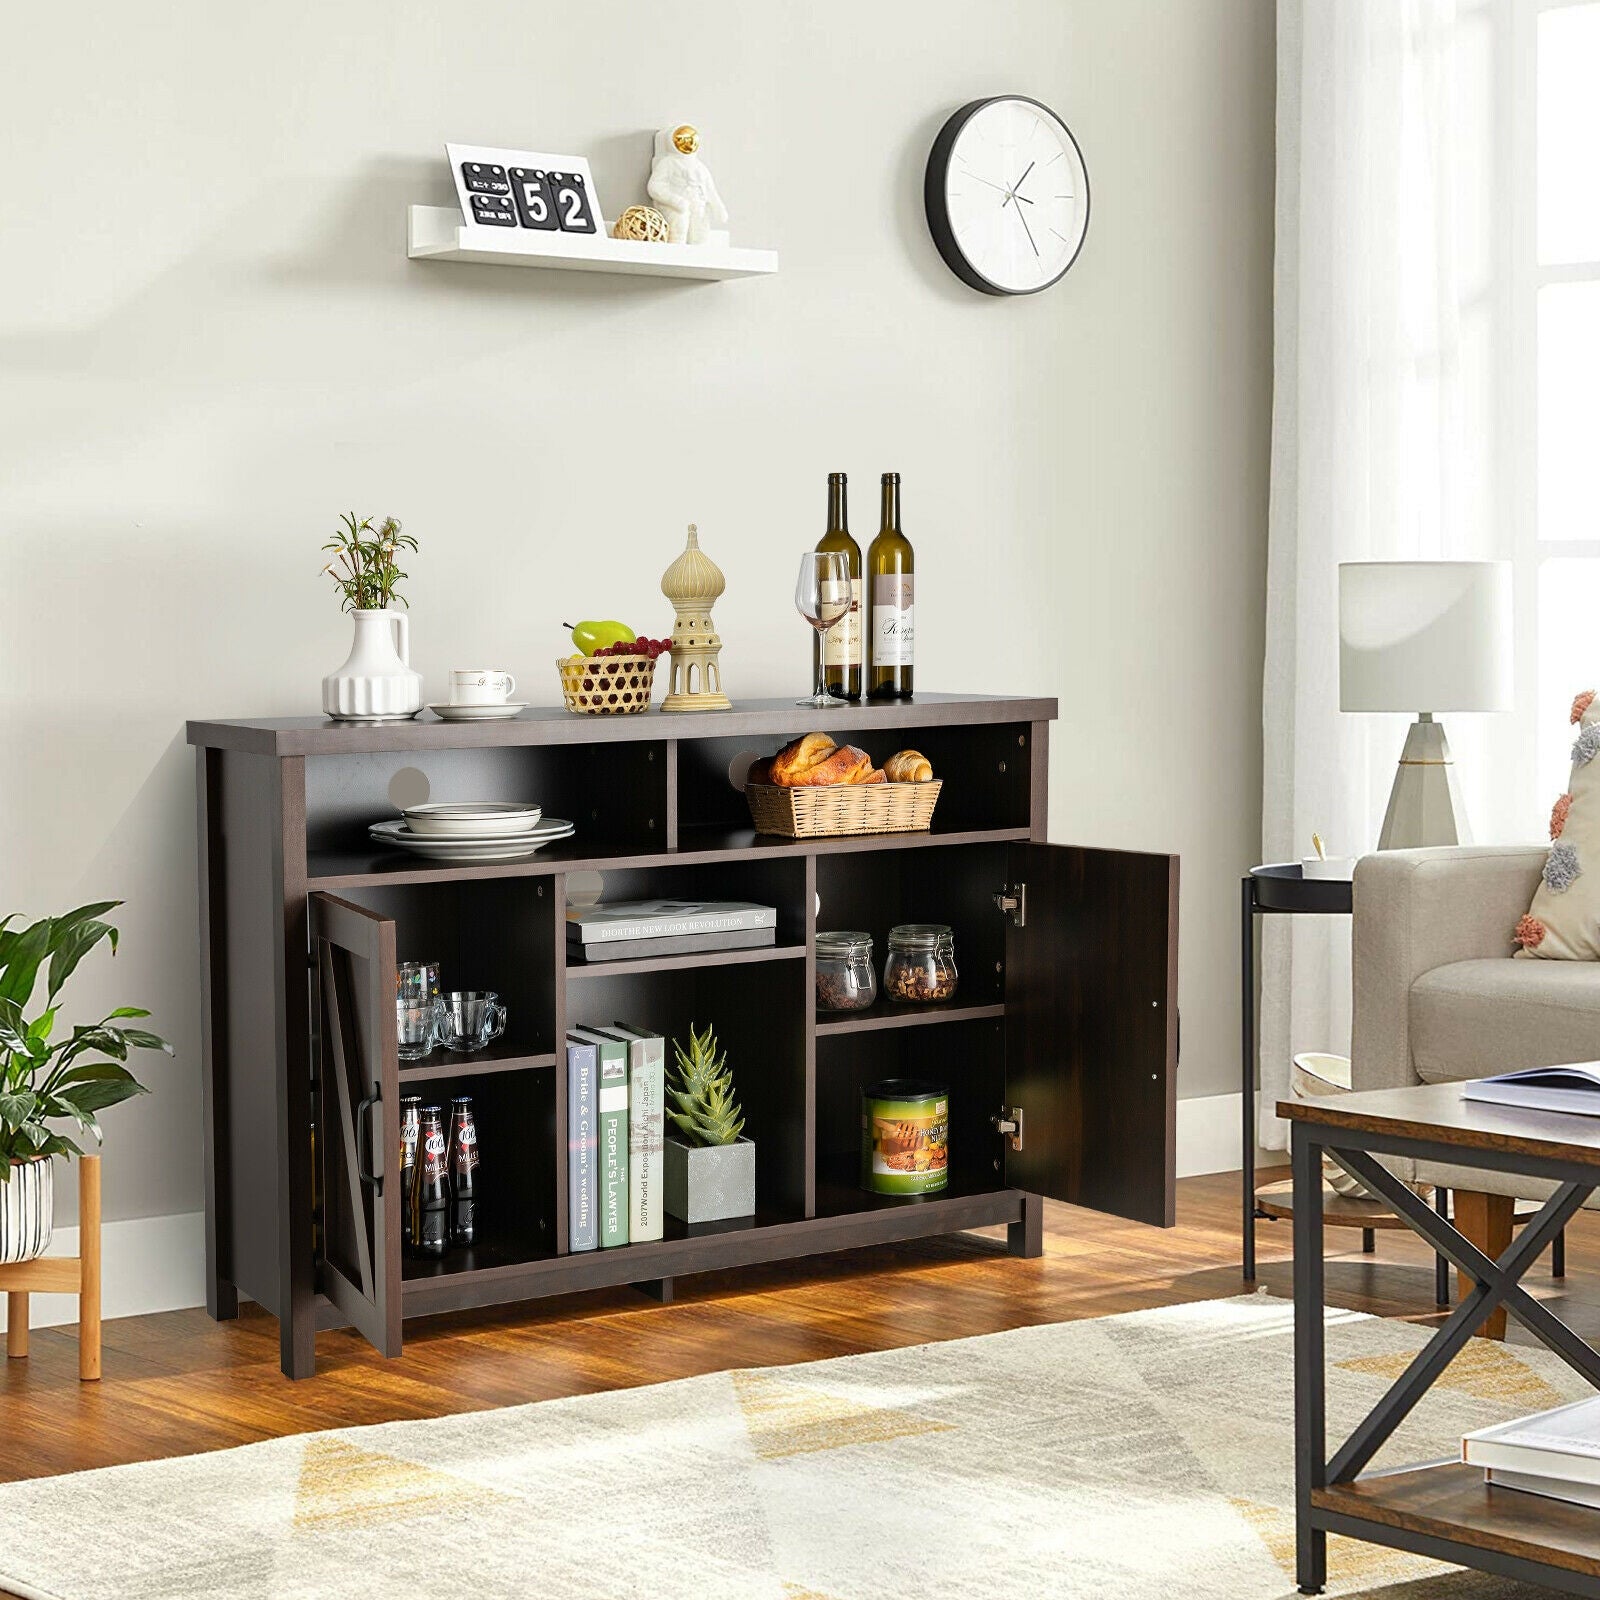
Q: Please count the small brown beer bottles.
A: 3